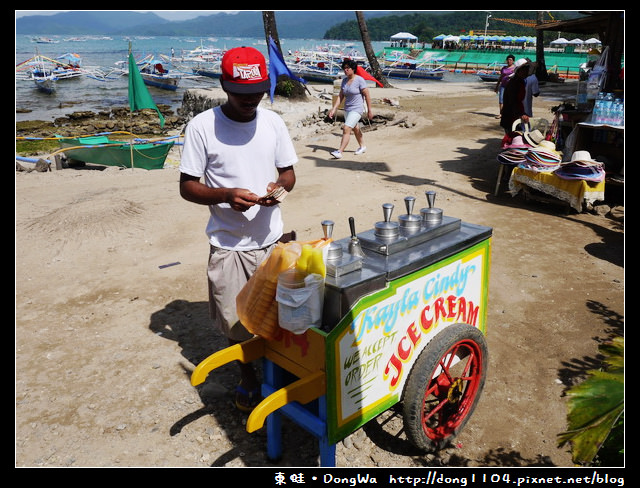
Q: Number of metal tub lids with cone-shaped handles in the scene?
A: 4